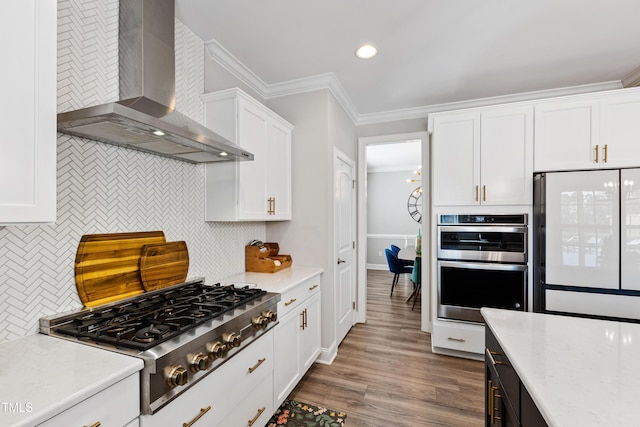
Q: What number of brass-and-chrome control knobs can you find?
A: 6